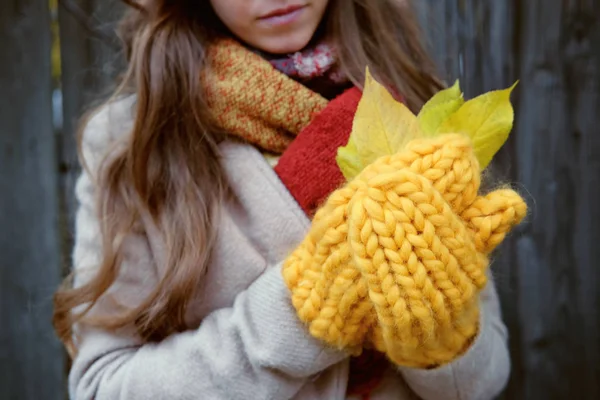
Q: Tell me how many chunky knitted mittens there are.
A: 2